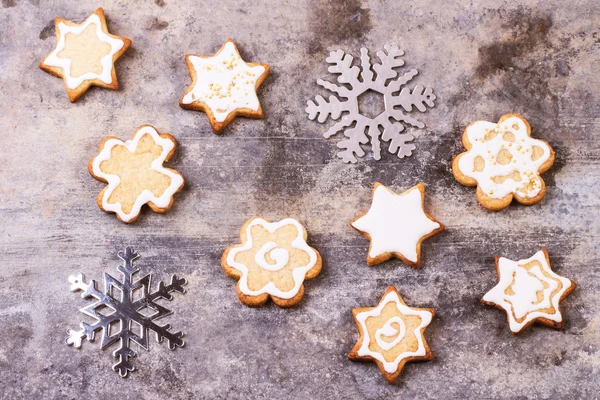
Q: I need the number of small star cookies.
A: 5